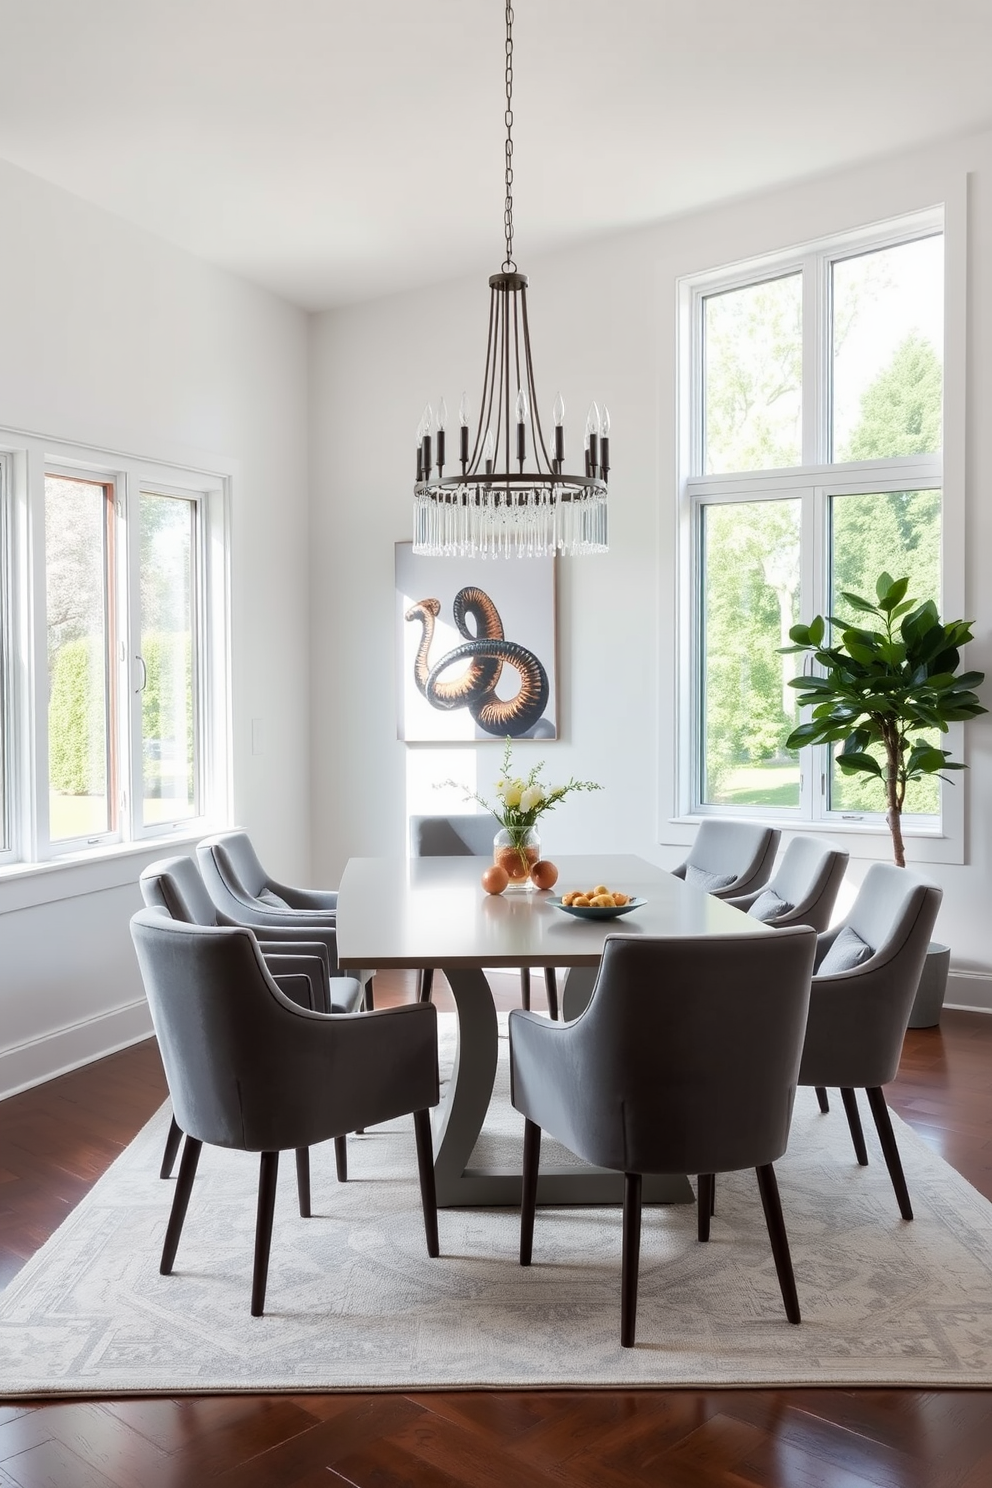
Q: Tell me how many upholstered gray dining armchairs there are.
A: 8